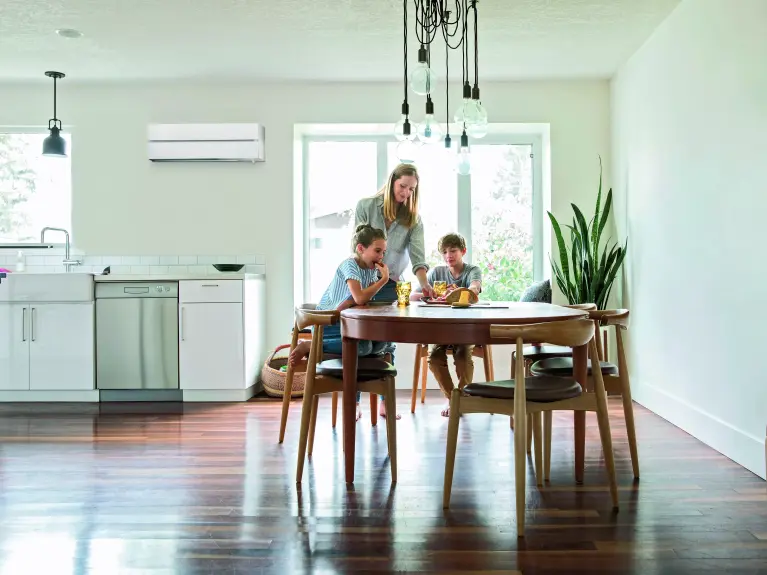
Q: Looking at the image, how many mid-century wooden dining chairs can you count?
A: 6